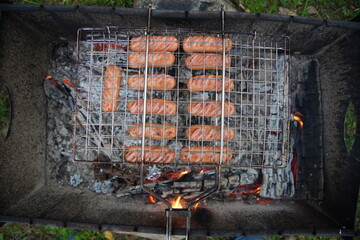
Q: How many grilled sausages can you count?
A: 13